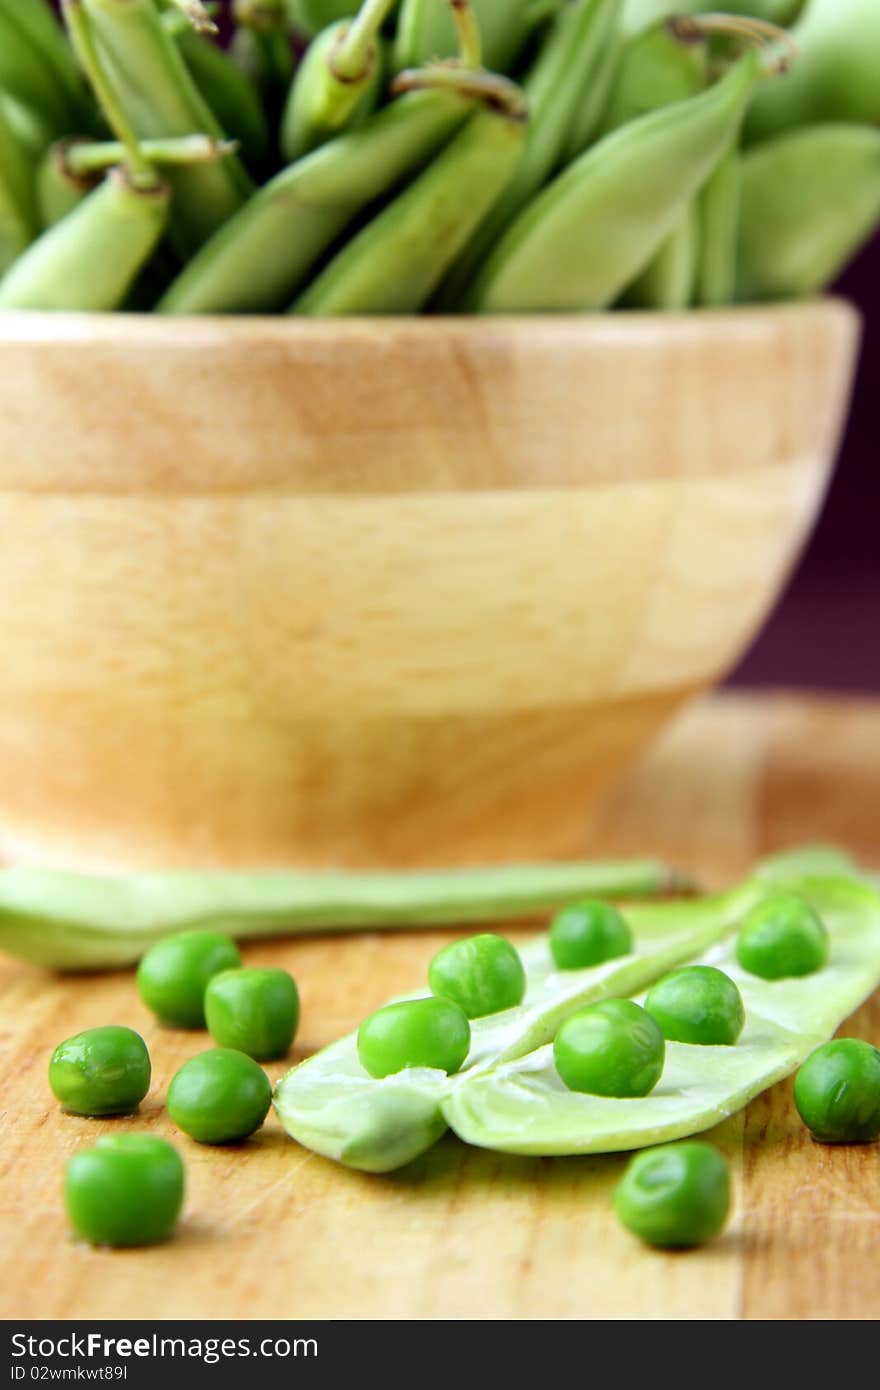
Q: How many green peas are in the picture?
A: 13